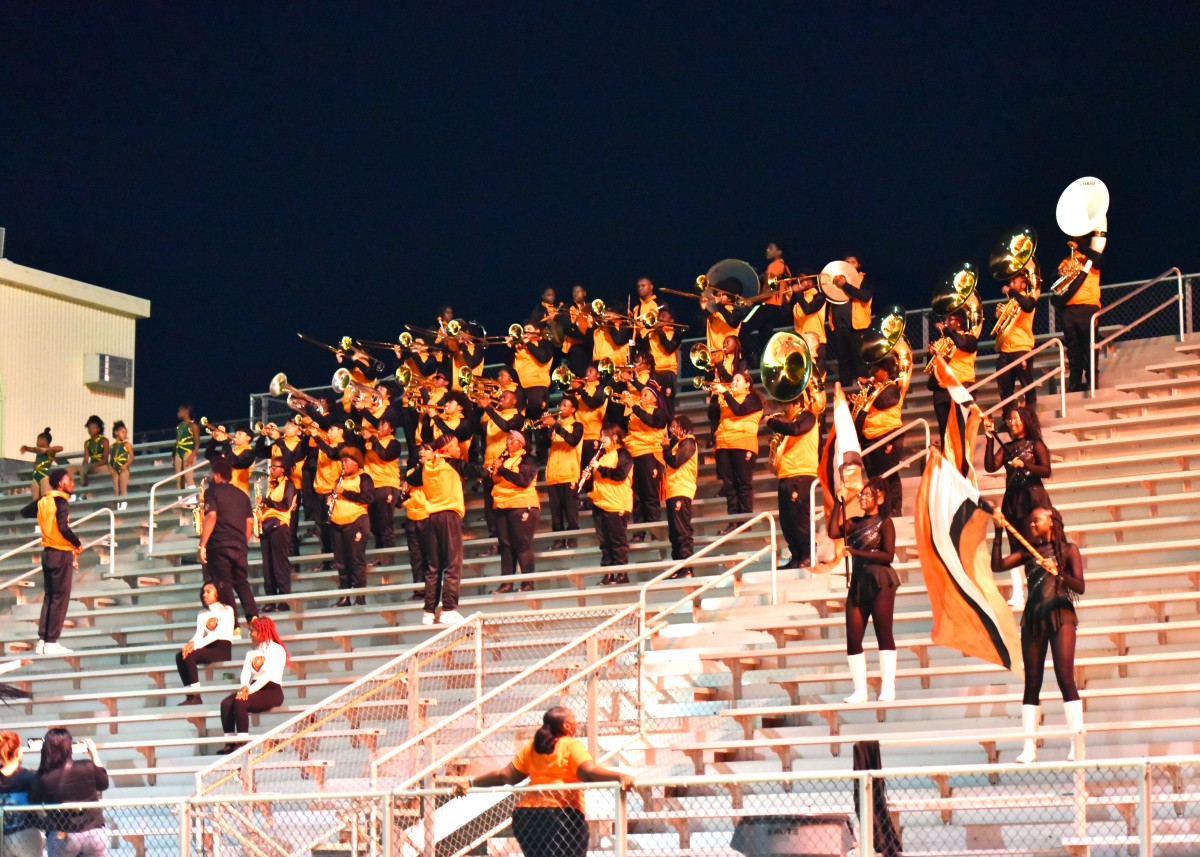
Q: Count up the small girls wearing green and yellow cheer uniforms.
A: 4